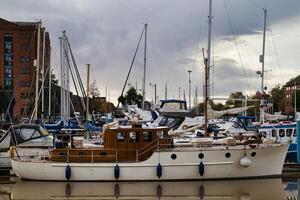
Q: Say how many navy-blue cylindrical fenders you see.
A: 4